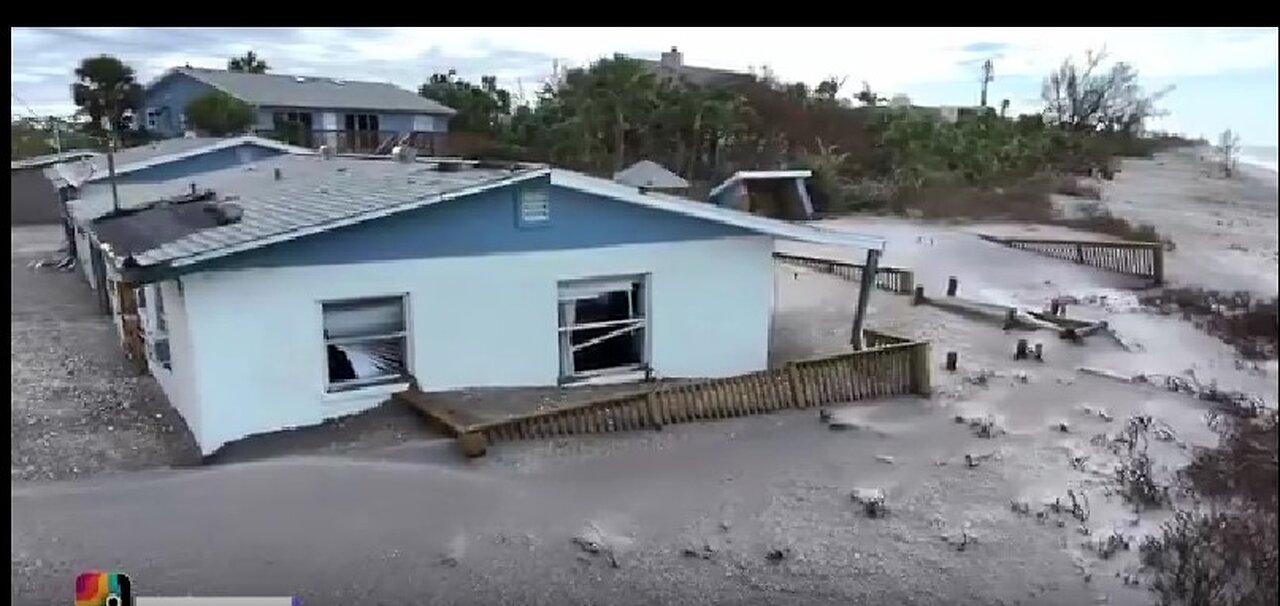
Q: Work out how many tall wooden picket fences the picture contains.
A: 3